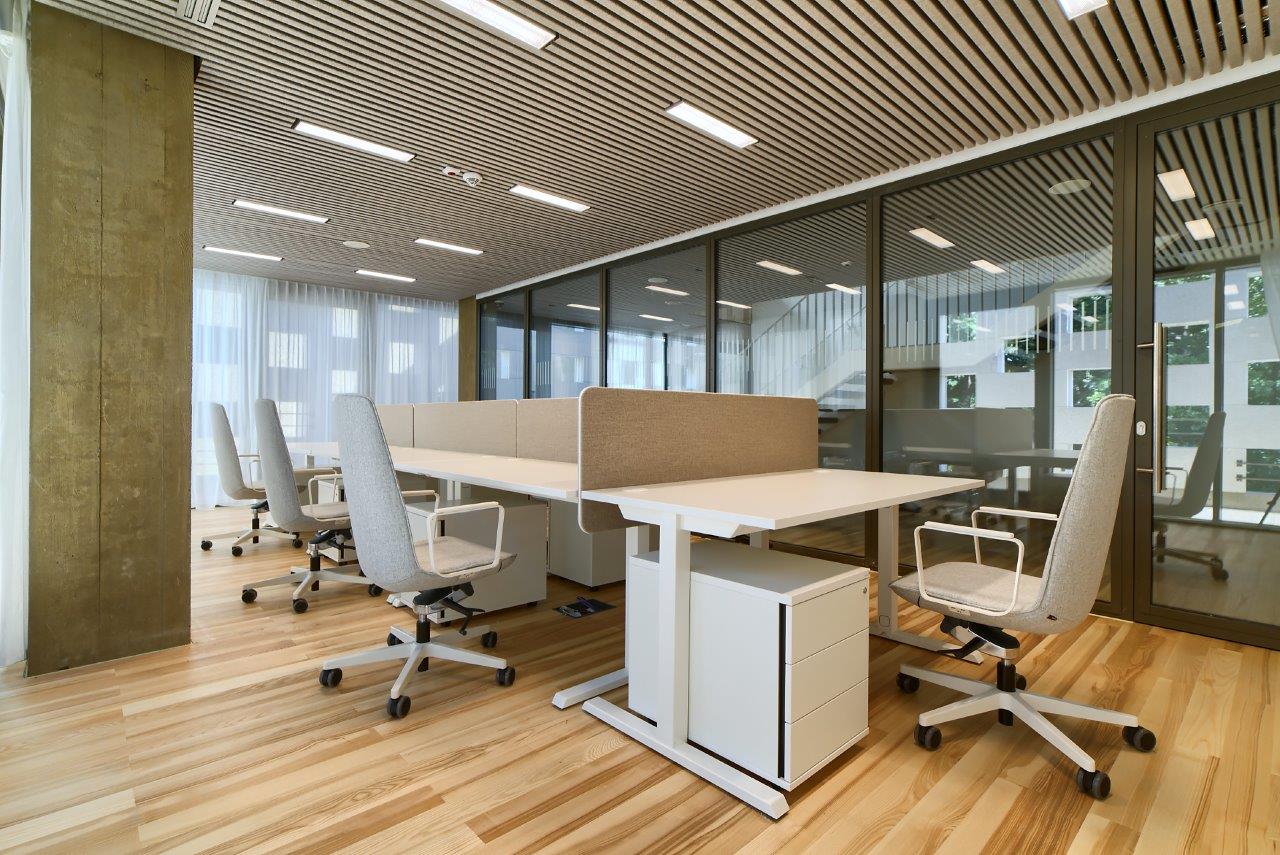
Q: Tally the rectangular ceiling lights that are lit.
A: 9